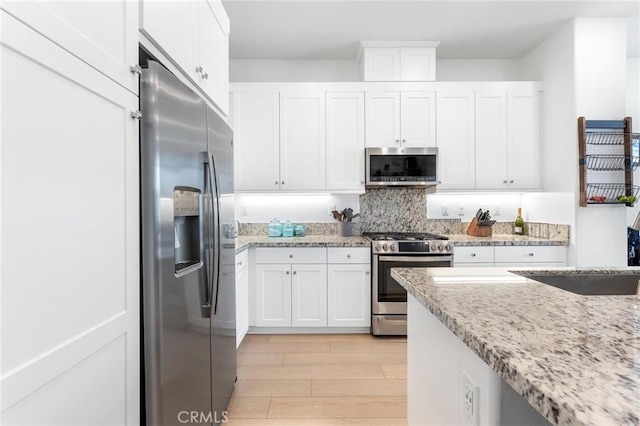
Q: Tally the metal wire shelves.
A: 3